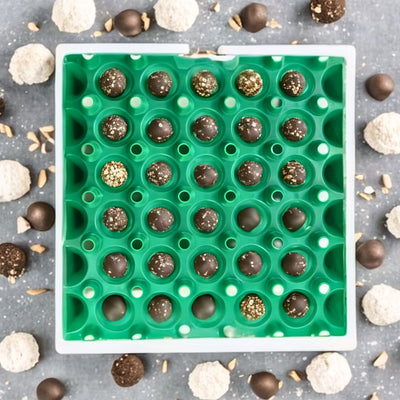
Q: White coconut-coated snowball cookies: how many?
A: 10